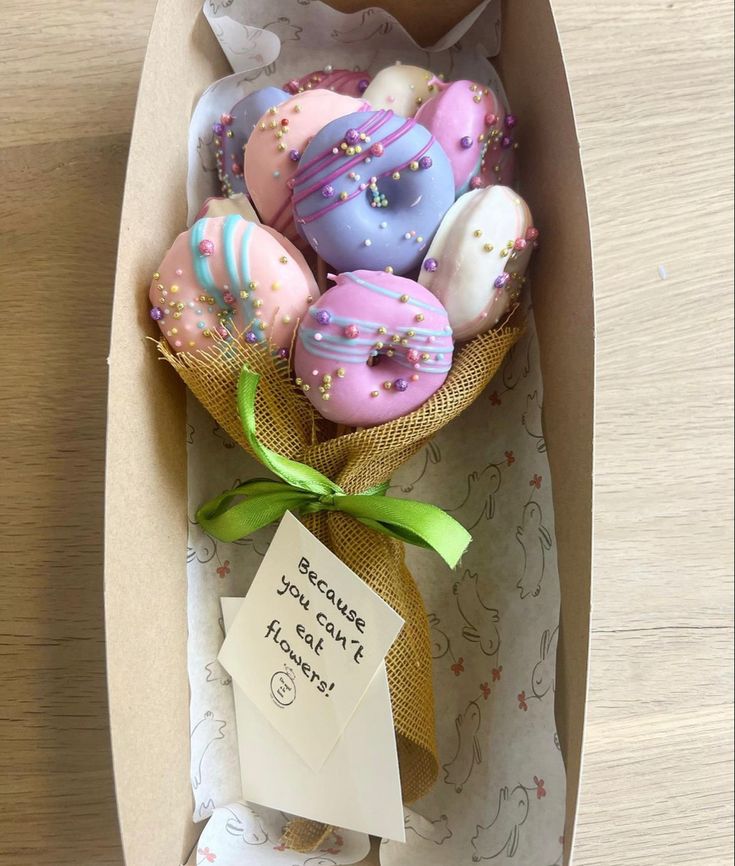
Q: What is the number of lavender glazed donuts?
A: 2